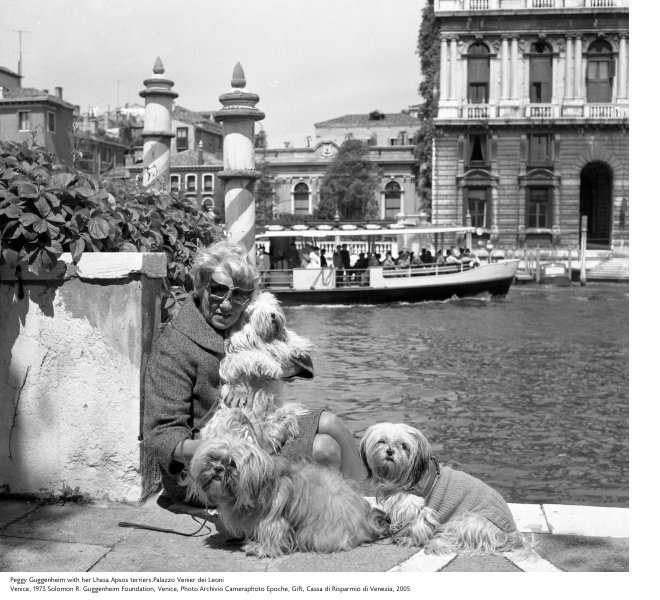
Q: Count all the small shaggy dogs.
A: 3